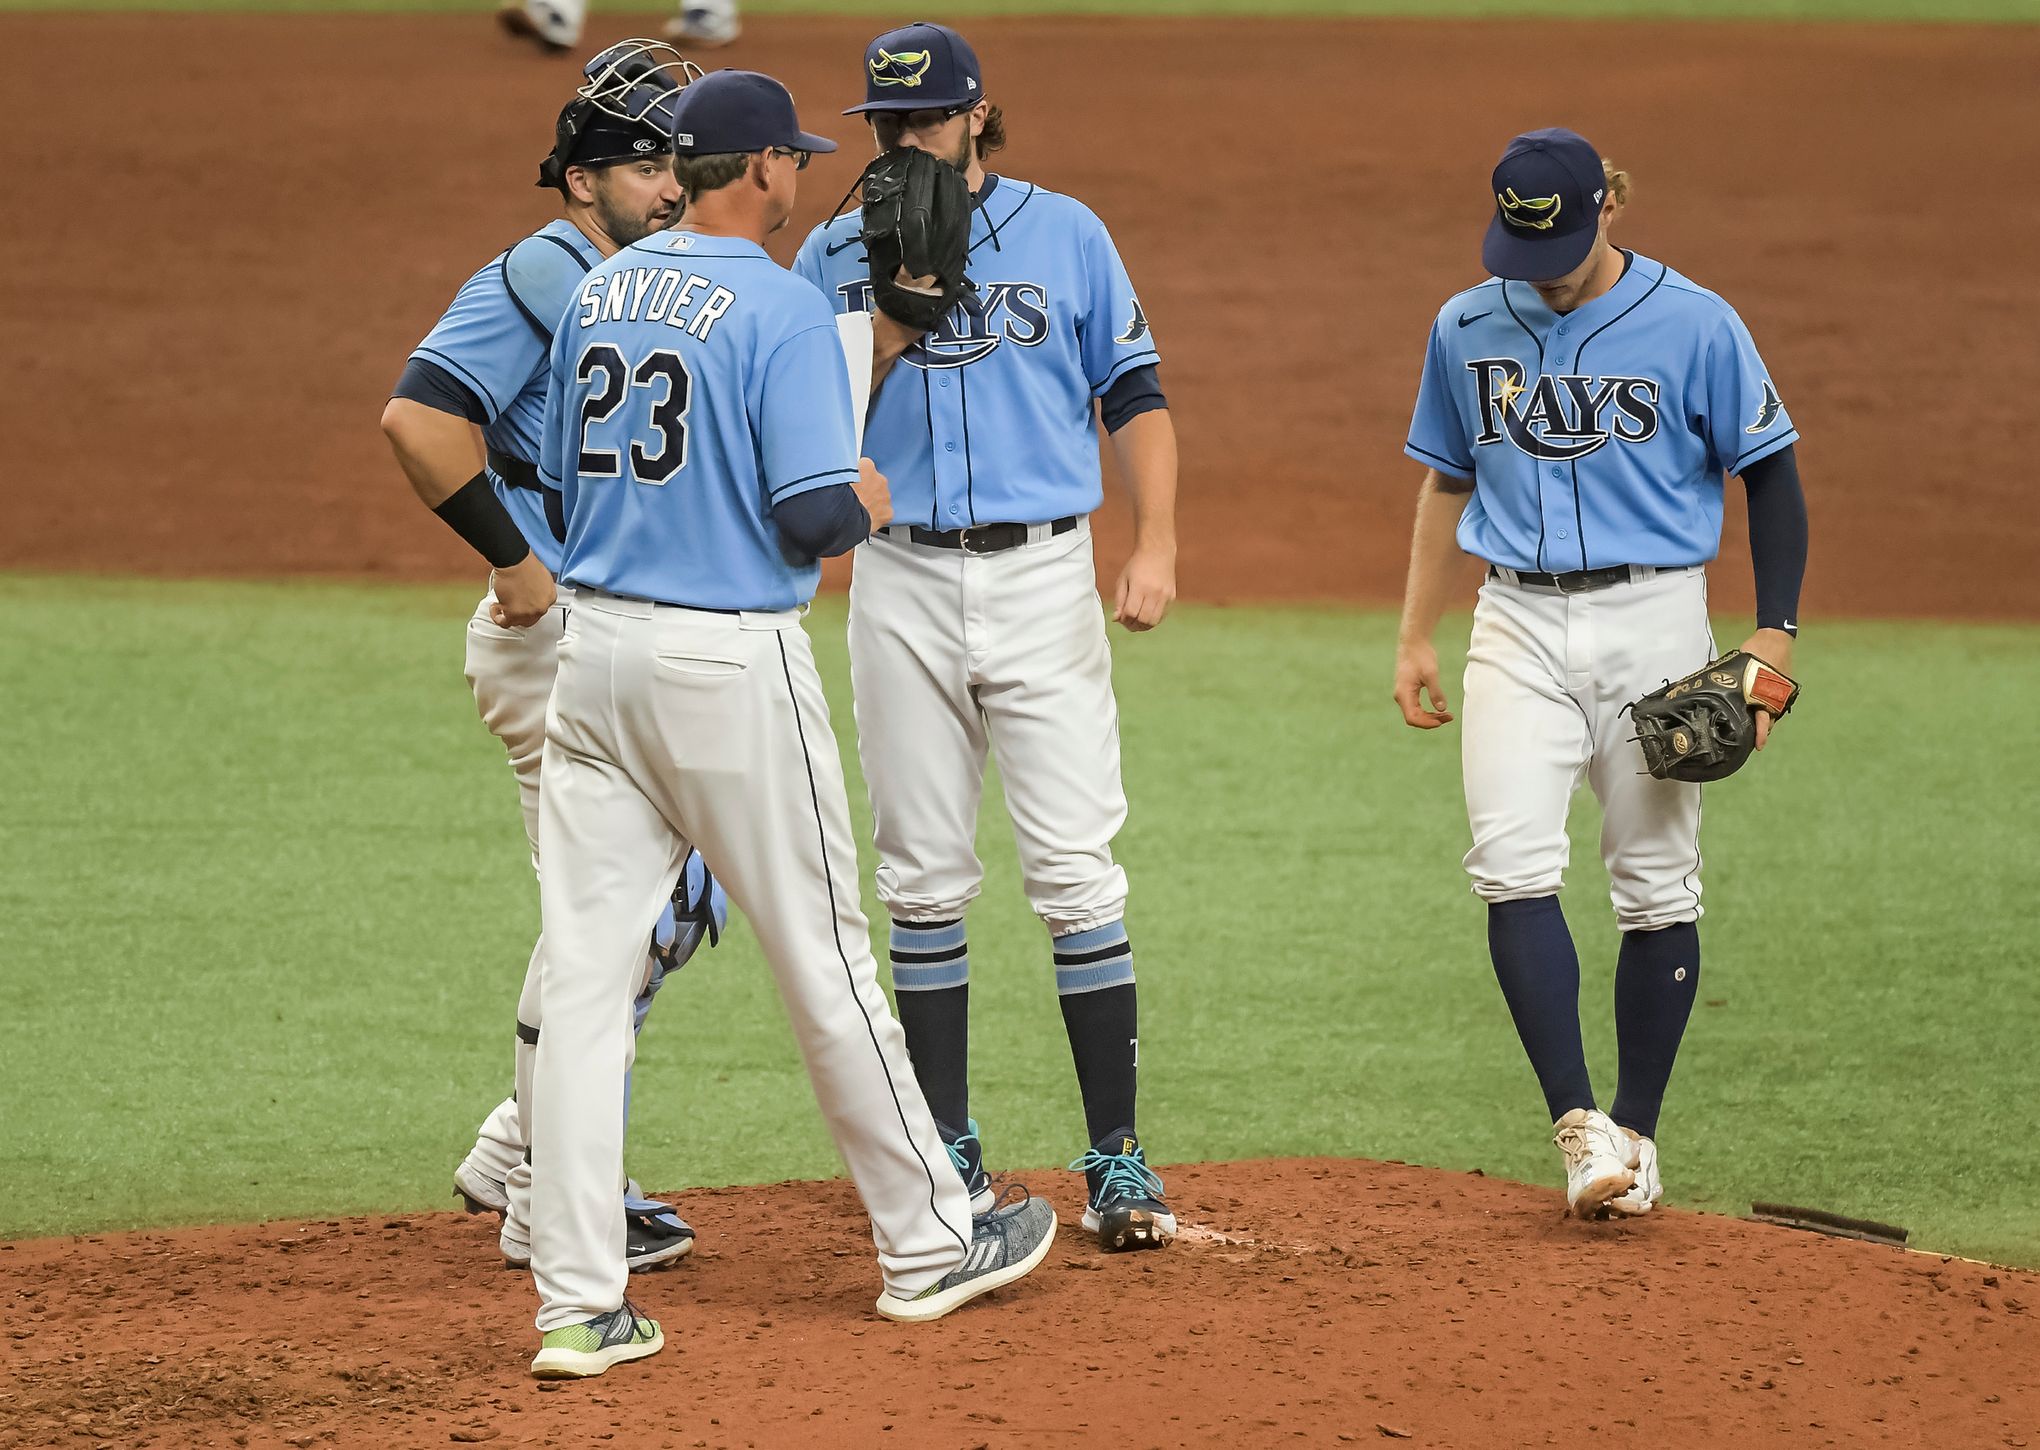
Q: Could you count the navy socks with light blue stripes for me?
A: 2